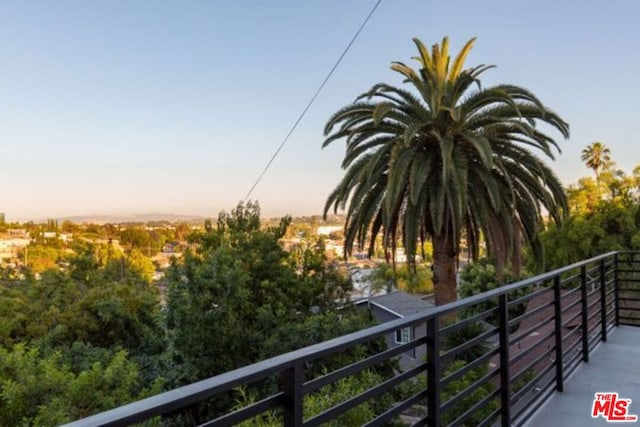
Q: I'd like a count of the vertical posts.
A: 7